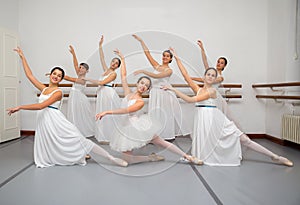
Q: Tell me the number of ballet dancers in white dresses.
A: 7